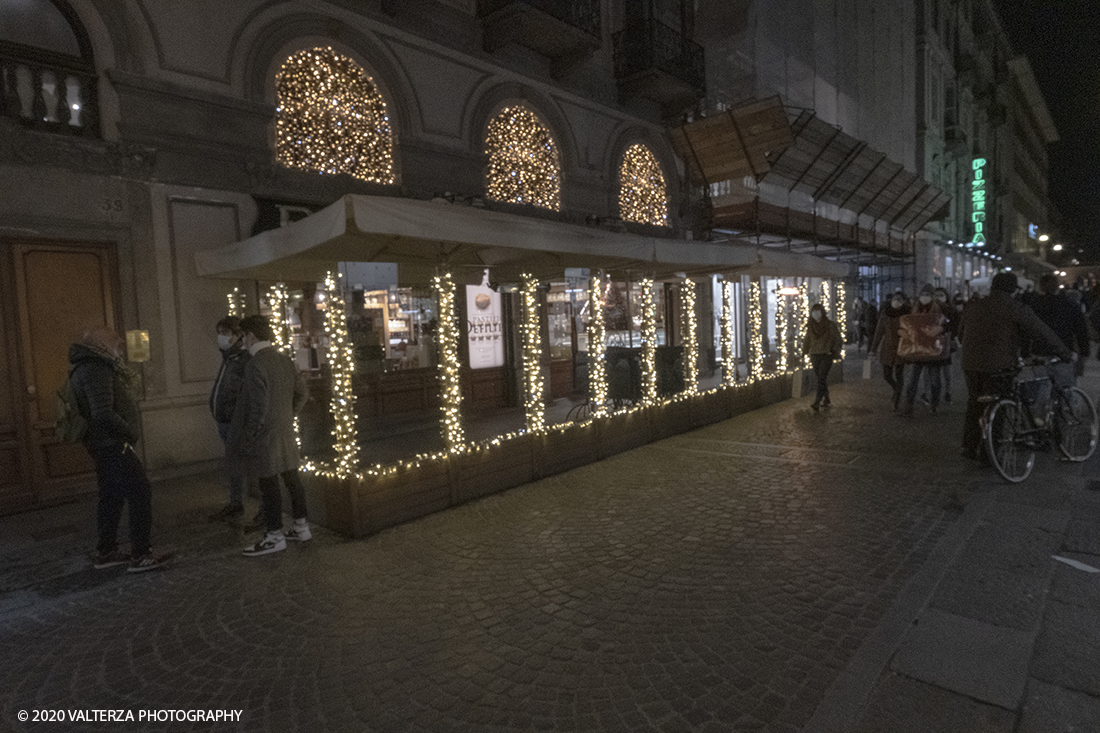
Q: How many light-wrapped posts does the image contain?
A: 14